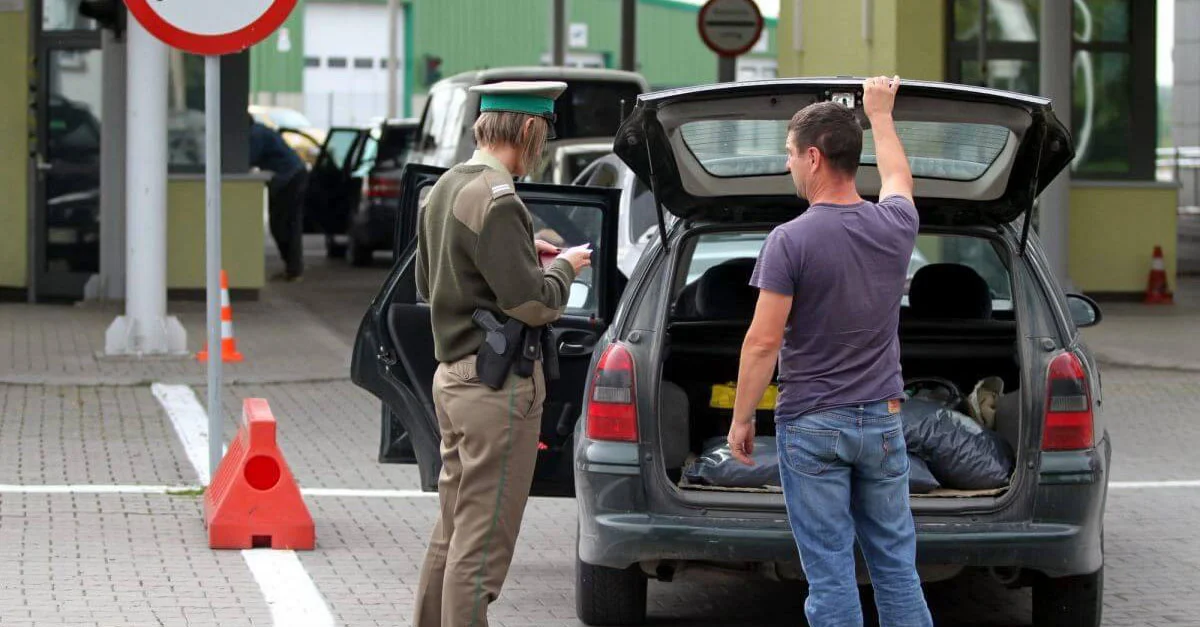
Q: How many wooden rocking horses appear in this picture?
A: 0